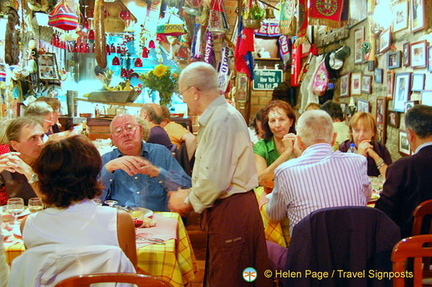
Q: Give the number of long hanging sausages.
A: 1